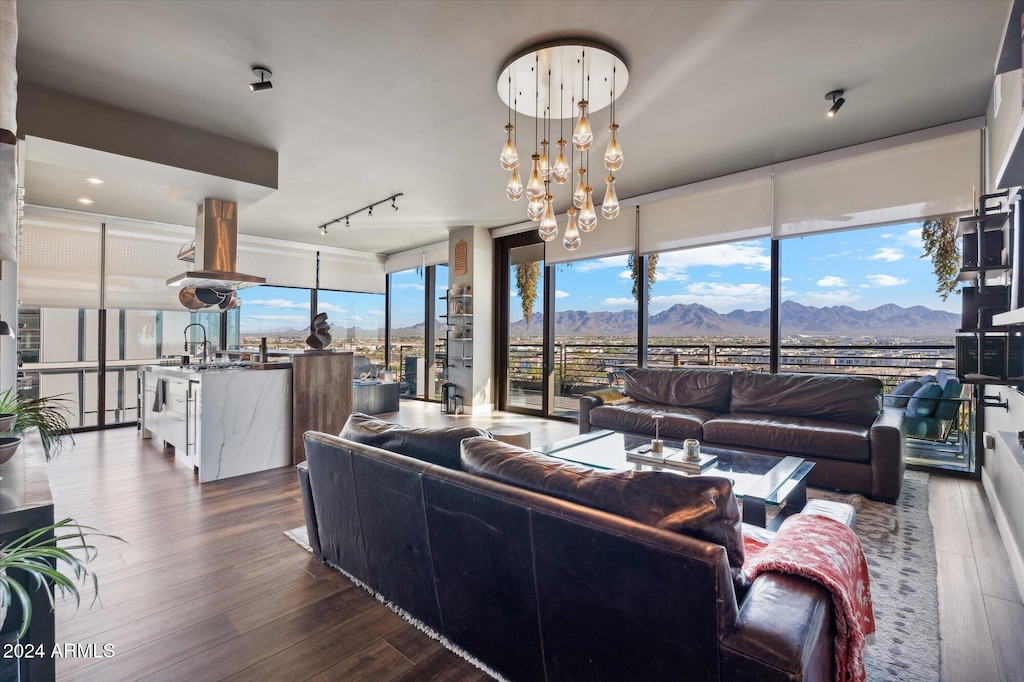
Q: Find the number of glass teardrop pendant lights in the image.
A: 13